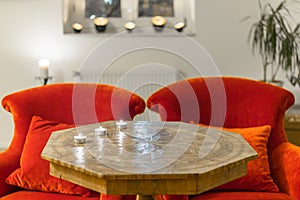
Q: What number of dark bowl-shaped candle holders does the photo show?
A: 5